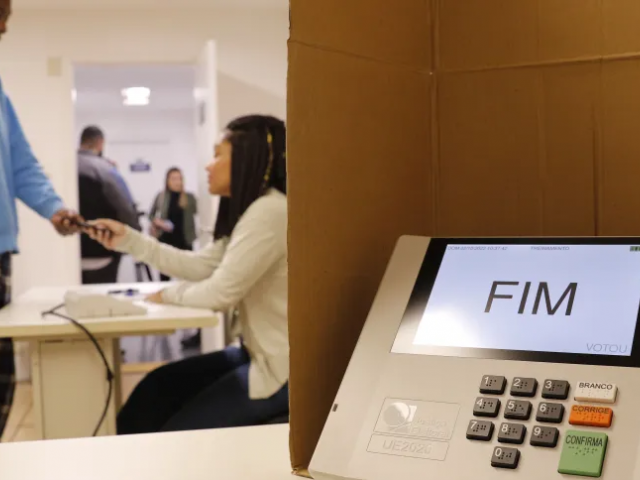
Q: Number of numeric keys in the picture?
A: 10